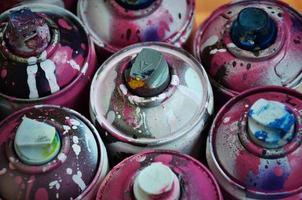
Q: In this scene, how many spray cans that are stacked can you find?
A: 7